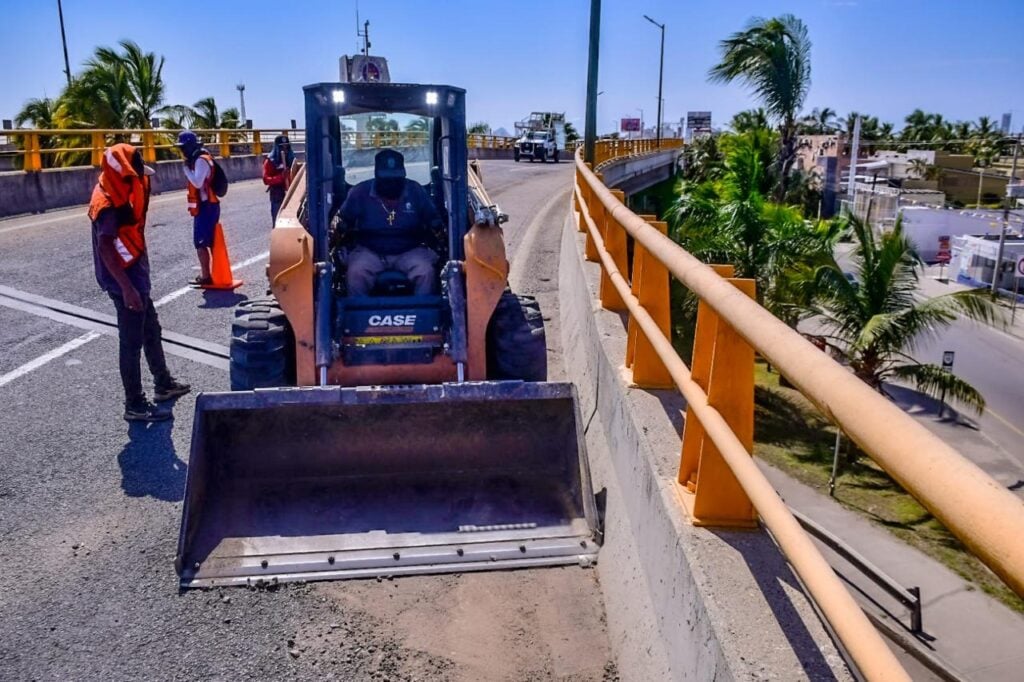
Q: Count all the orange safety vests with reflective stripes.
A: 2